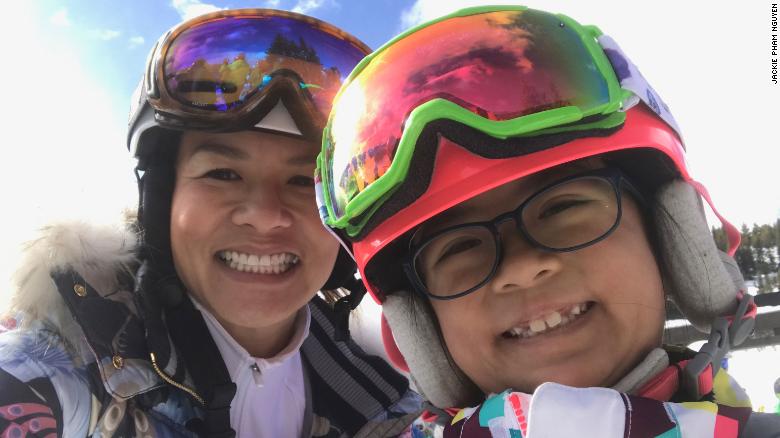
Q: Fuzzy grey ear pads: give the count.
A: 2